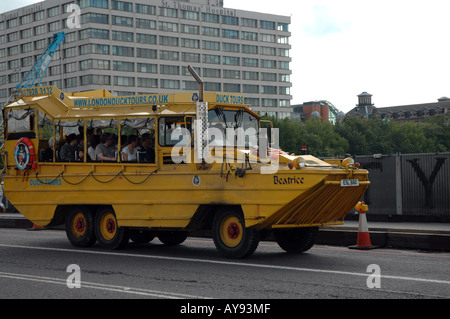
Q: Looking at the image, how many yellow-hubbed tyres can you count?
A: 3